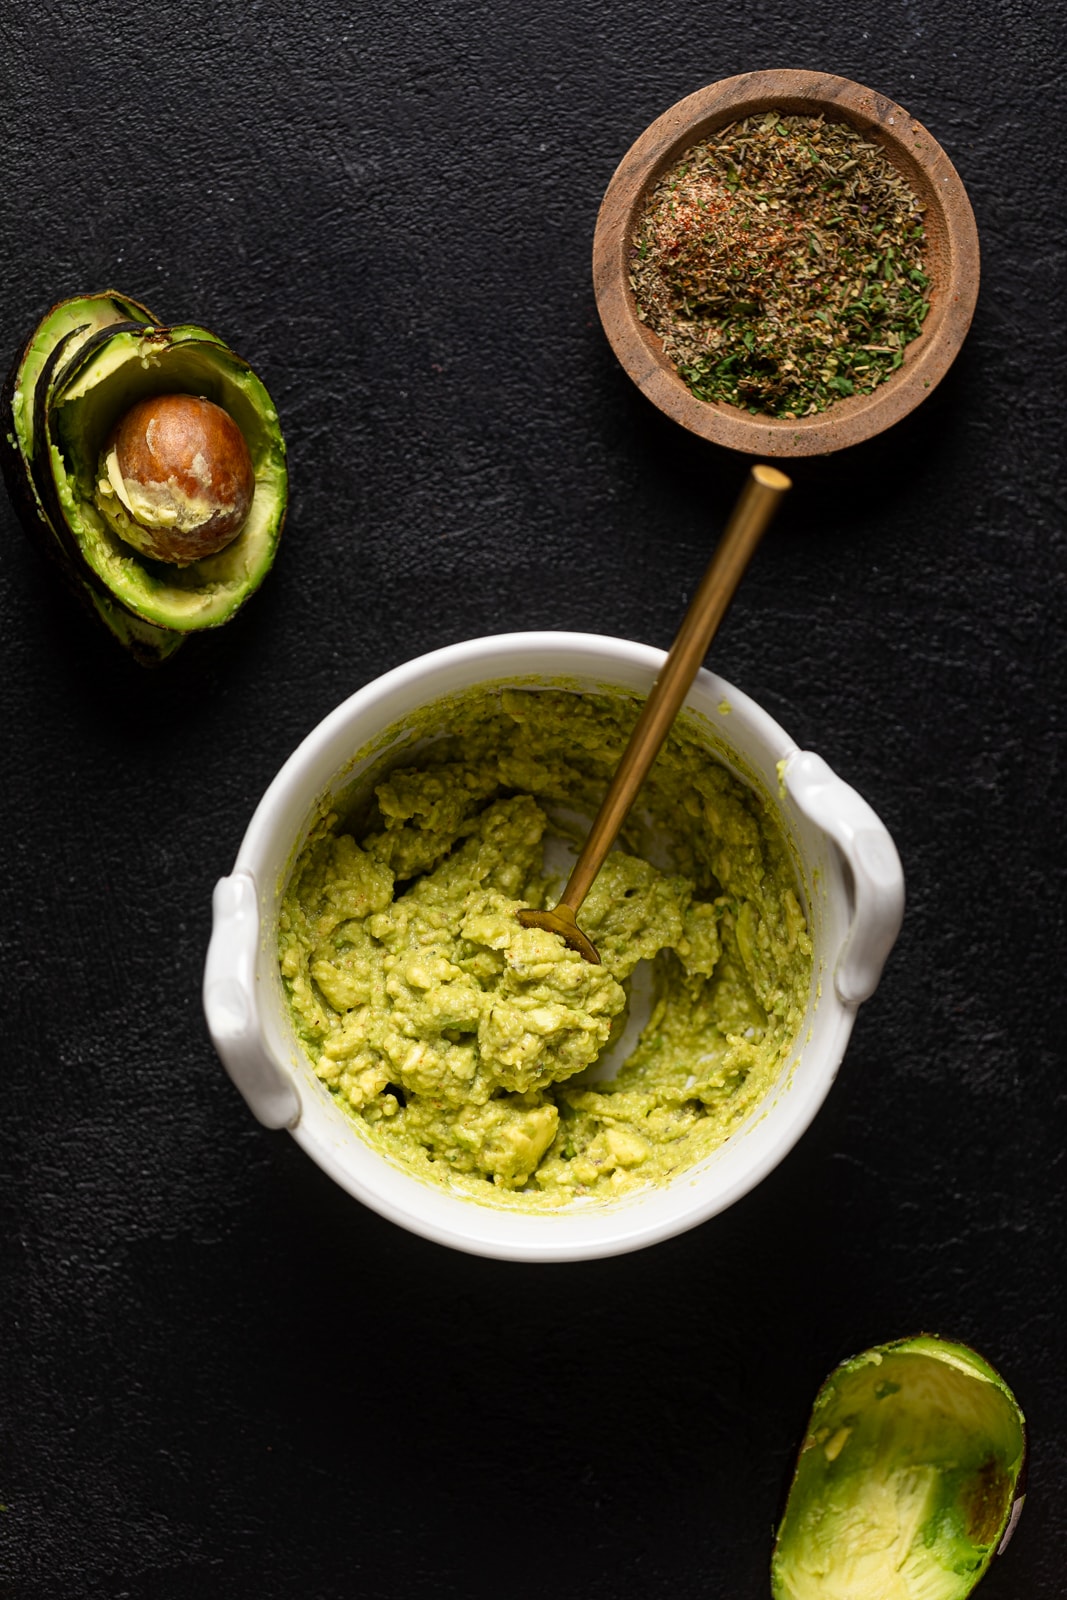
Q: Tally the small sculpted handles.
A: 2